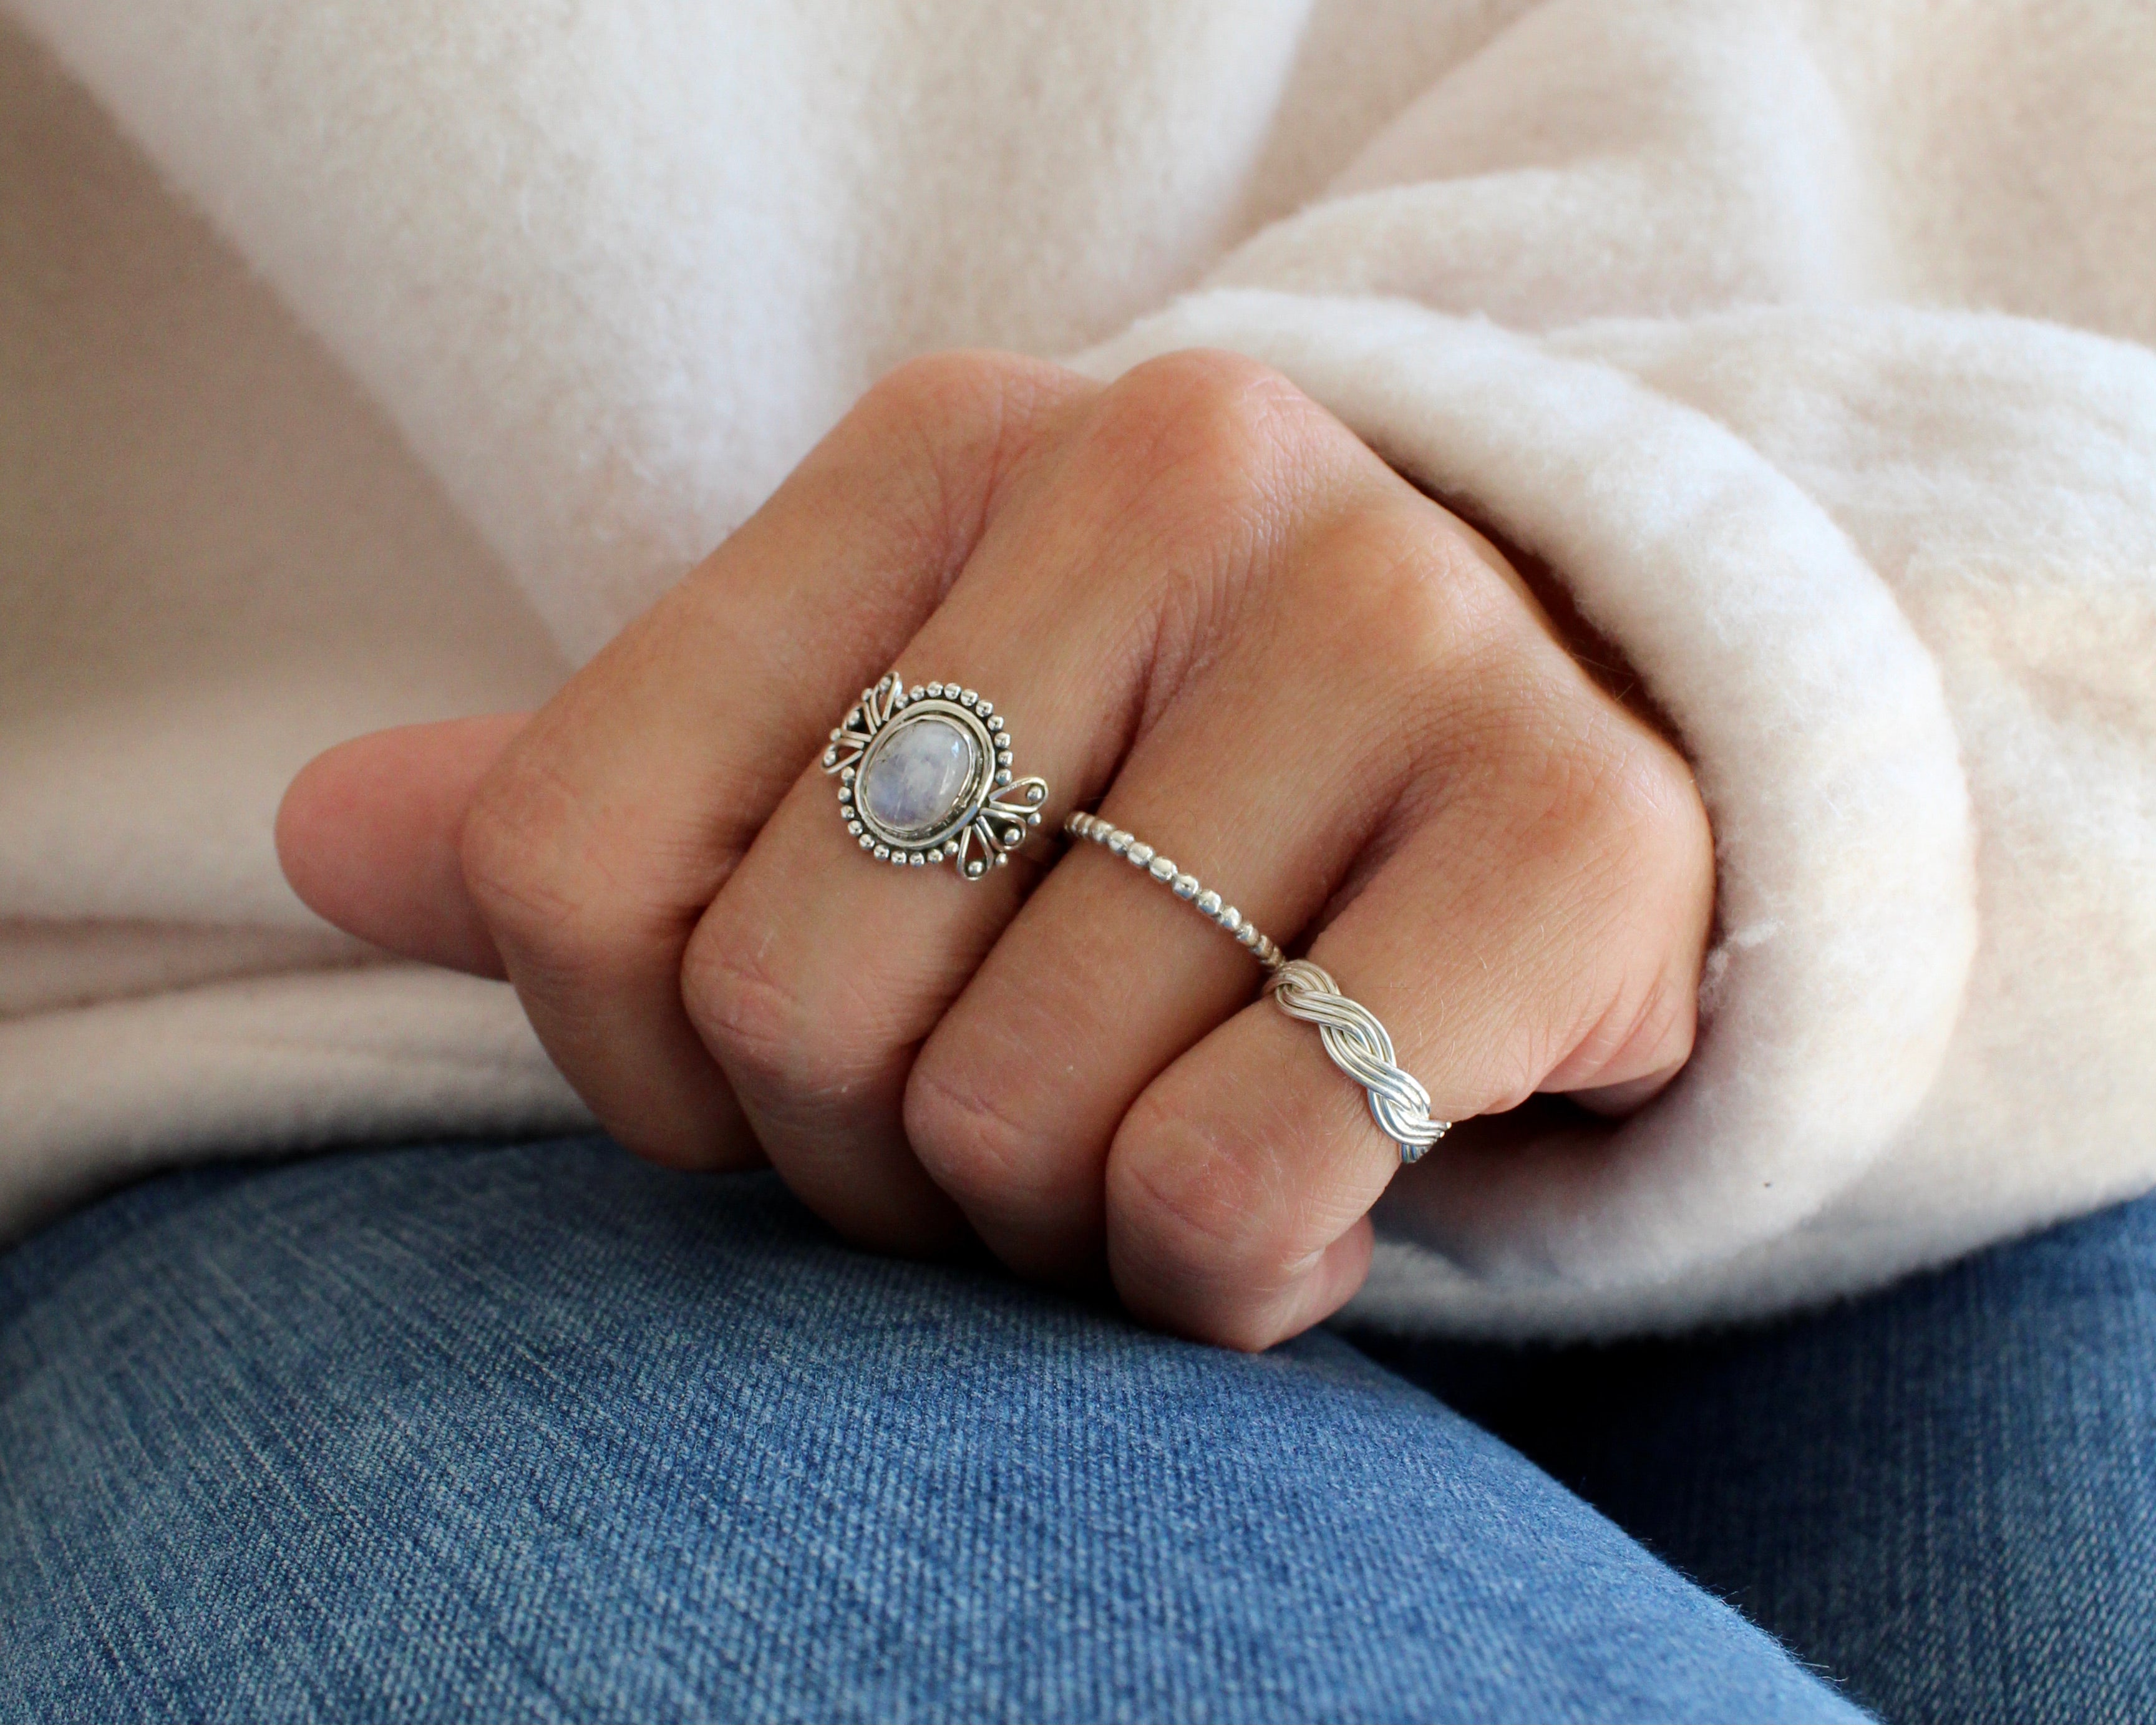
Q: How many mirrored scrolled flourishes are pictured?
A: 2